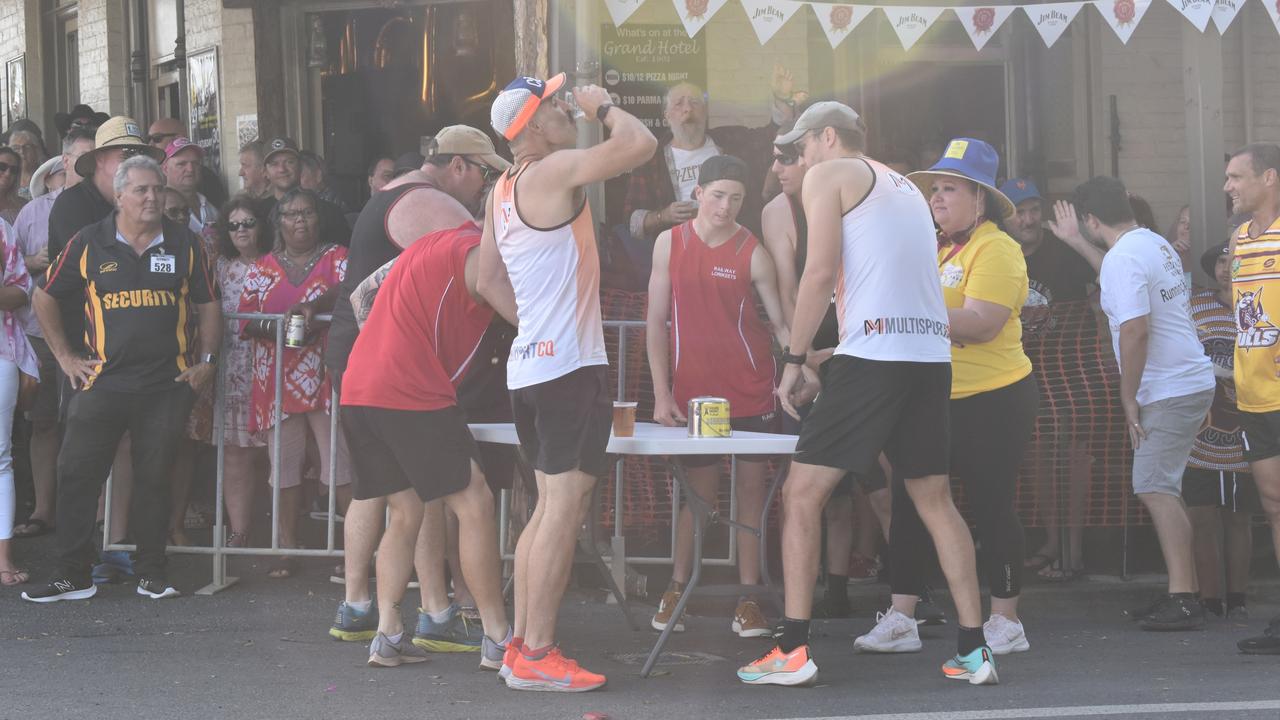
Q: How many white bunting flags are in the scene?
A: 11